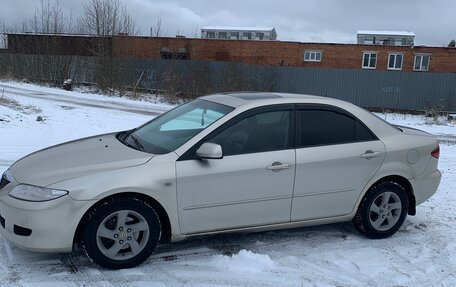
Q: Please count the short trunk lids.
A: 1